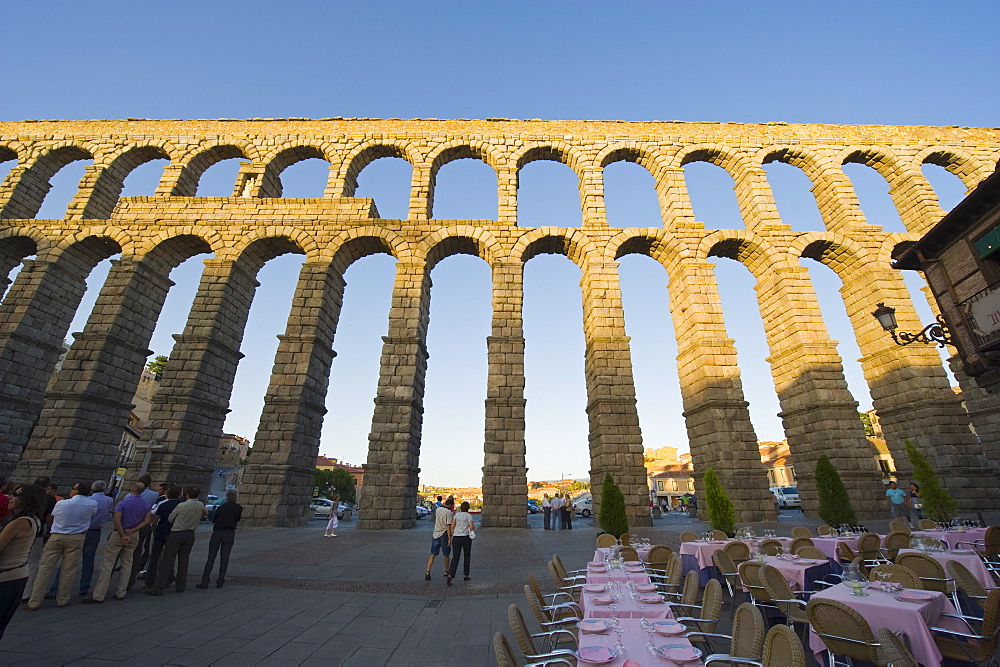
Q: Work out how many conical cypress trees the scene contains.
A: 4